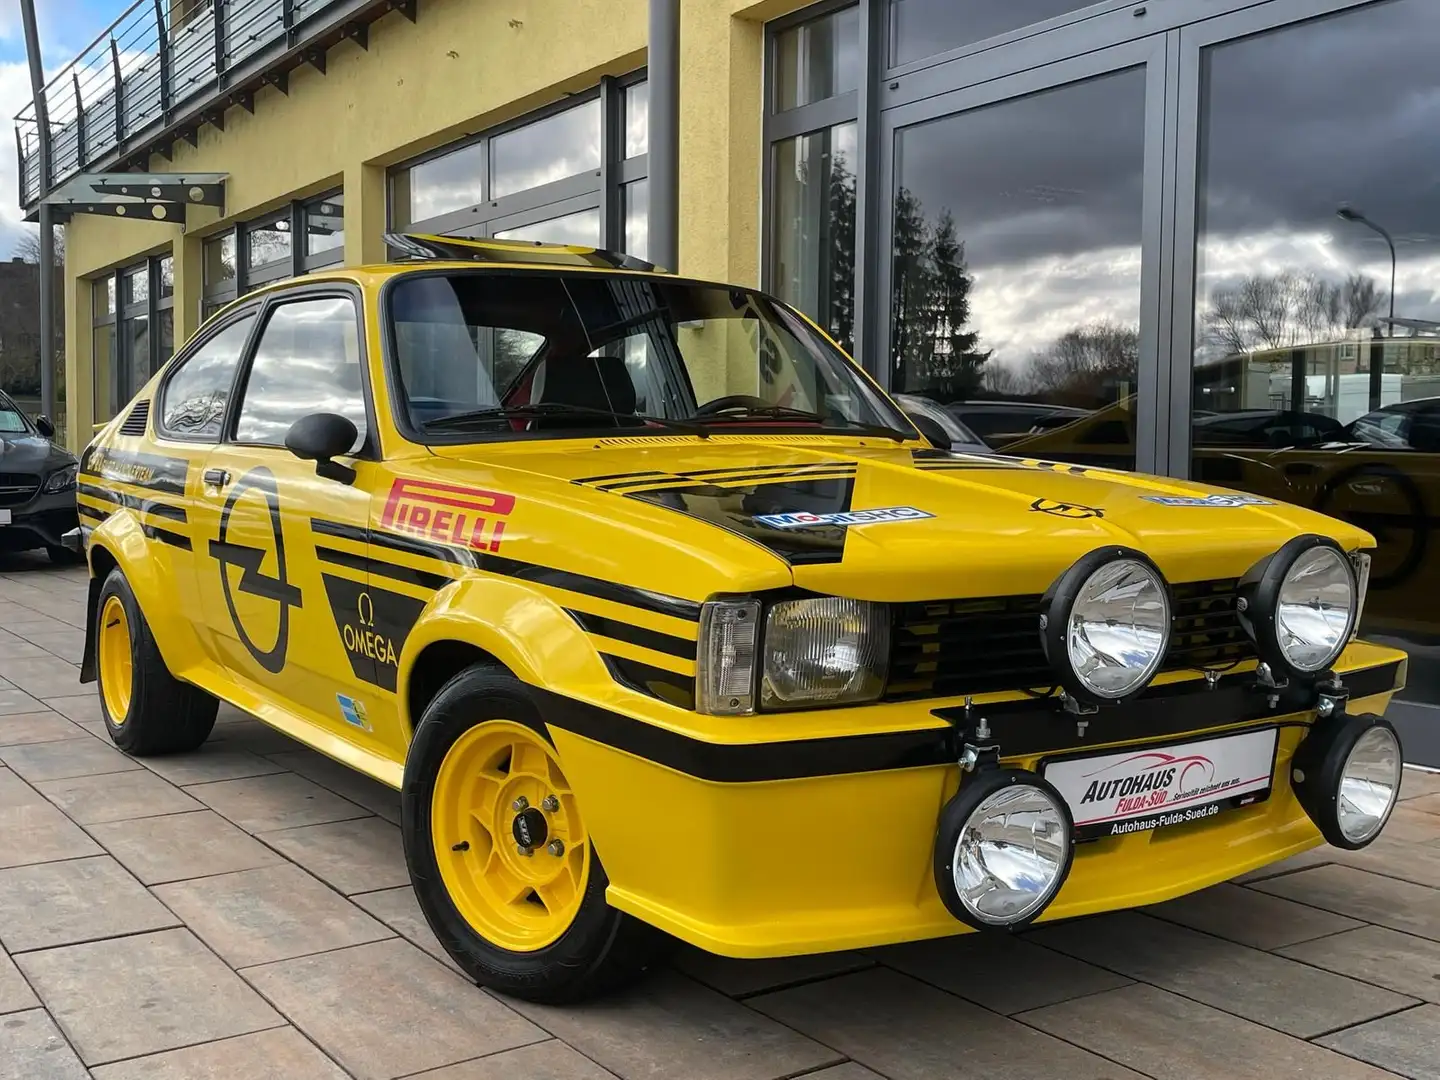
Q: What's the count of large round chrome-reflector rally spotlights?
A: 4